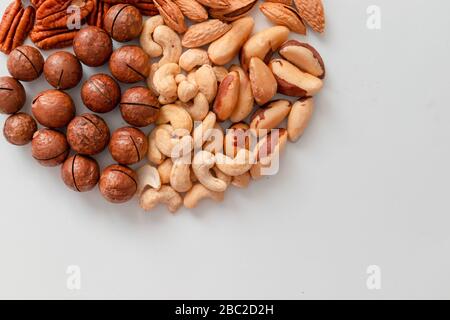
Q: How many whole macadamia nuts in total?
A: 15